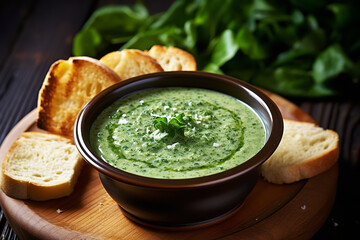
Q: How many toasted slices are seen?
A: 3